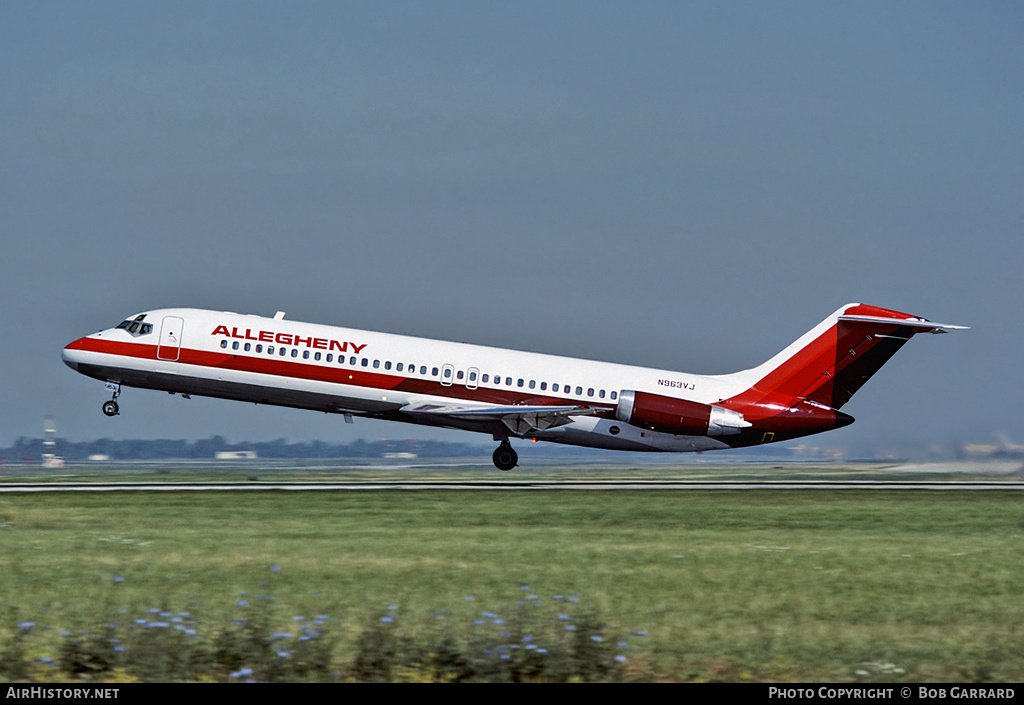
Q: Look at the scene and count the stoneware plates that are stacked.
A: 0